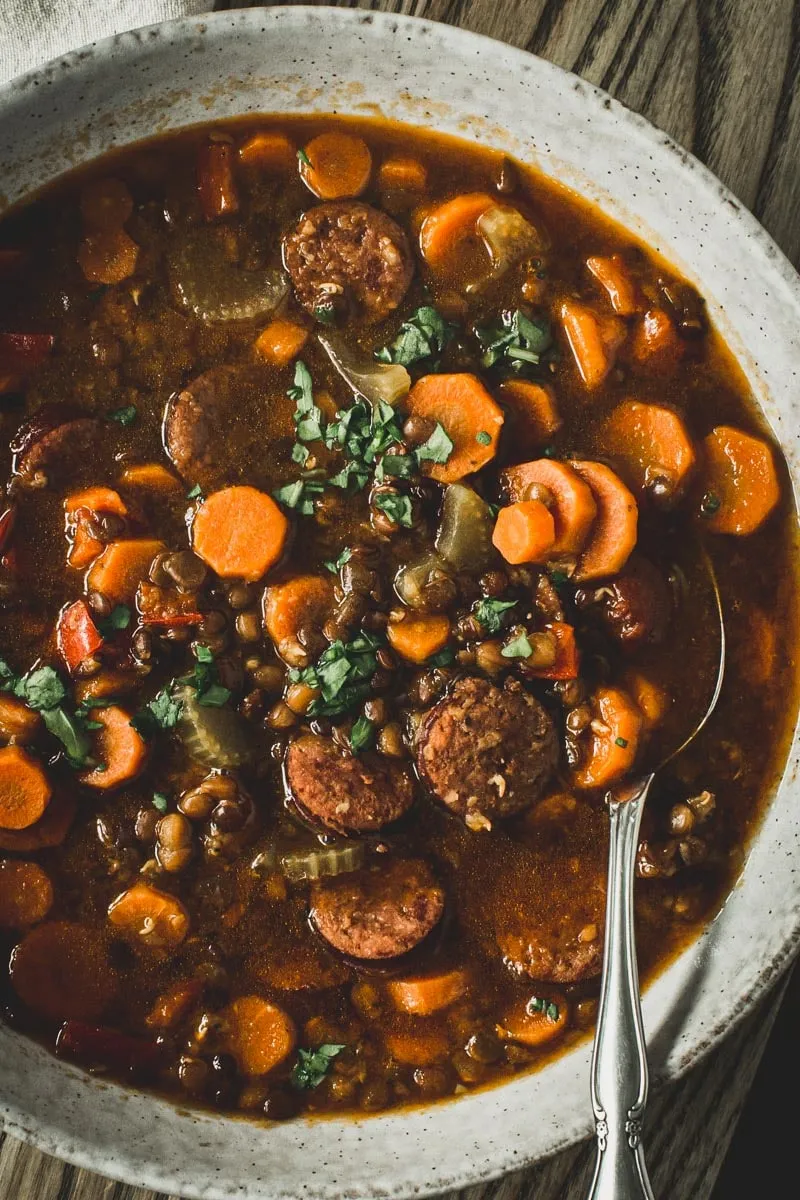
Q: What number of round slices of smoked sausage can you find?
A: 7